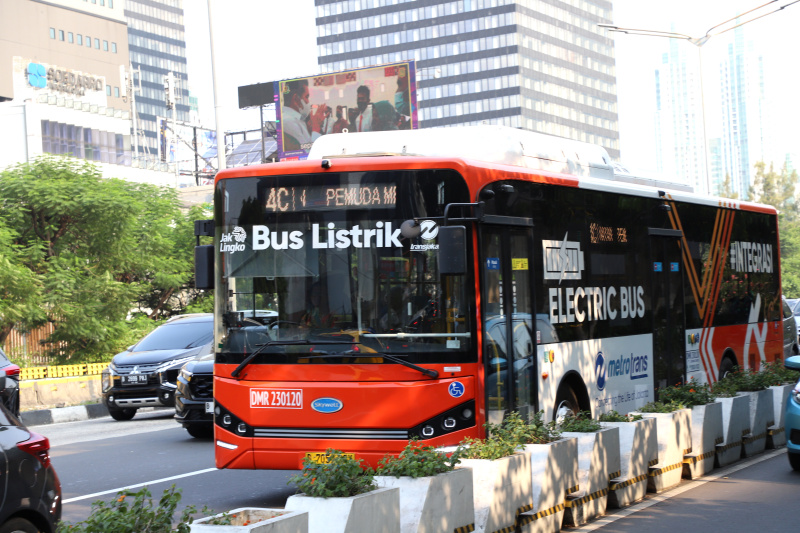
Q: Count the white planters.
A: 12